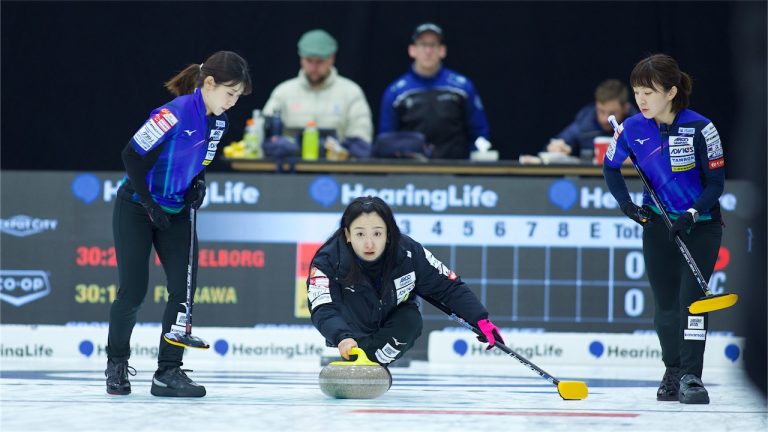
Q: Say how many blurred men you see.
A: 3